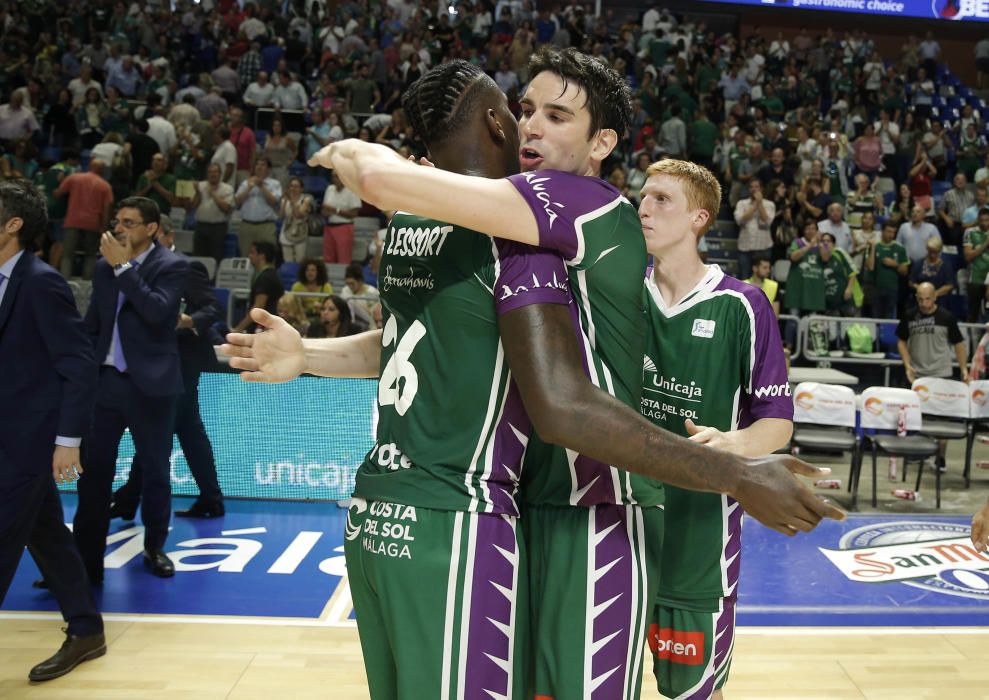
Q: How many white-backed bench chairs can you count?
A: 4